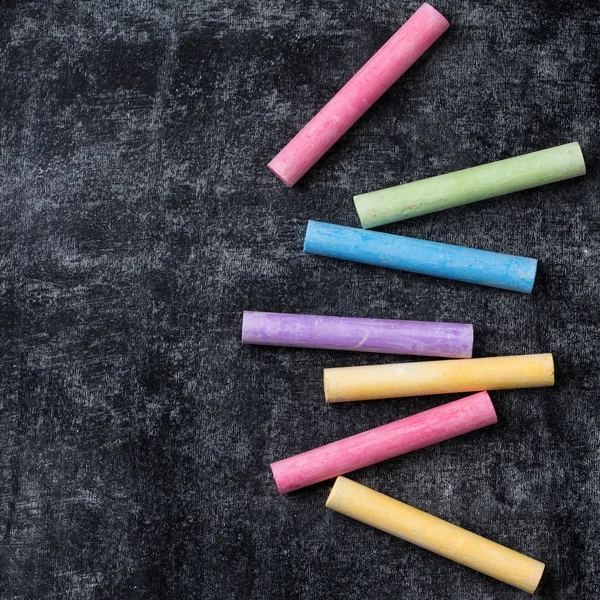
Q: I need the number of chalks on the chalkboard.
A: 7